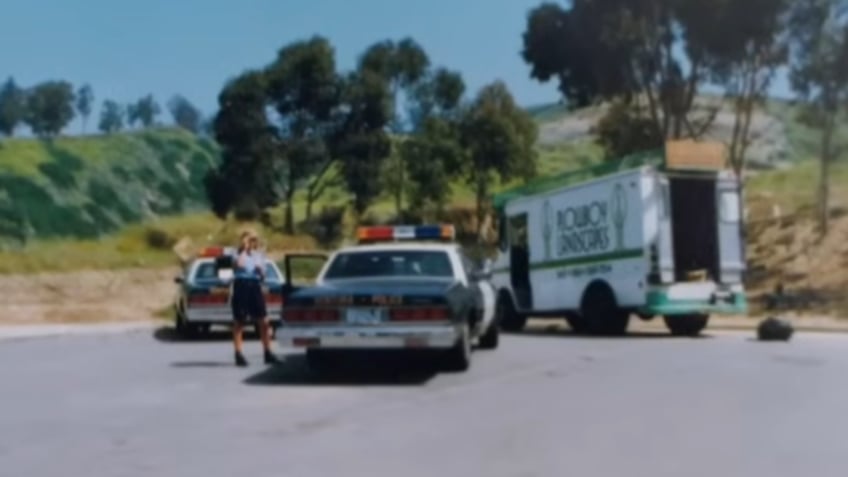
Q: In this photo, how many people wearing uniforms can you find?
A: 1